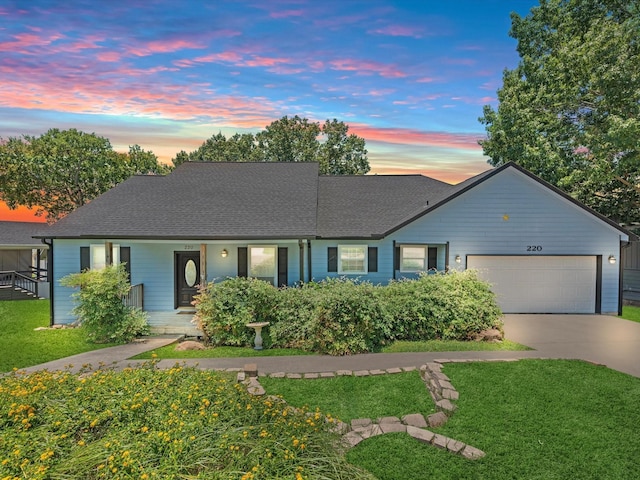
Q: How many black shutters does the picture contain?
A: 8